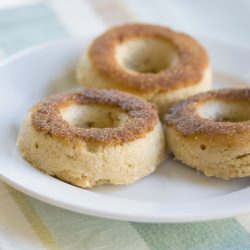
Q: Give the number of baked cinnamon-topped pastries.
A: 3